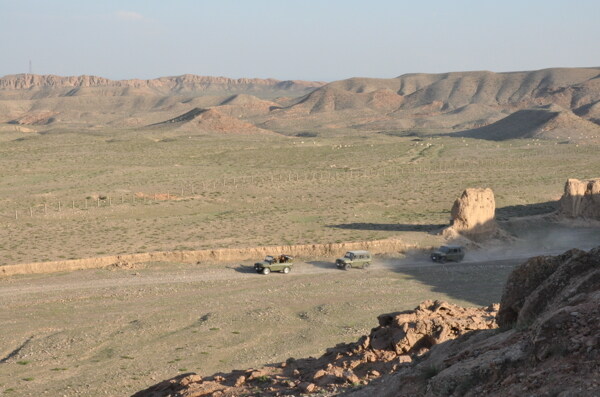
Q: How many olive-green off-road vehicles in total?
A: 3